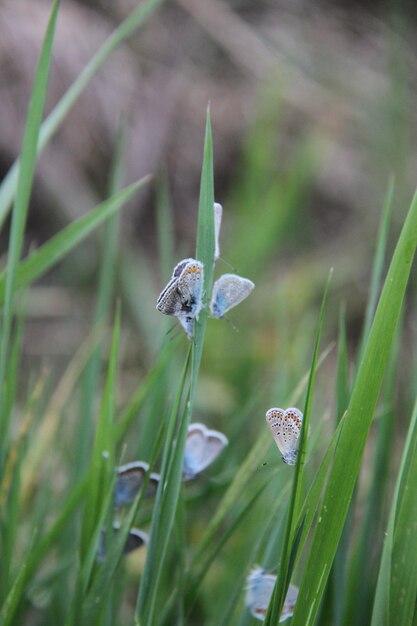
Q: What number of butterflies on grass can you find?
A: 8